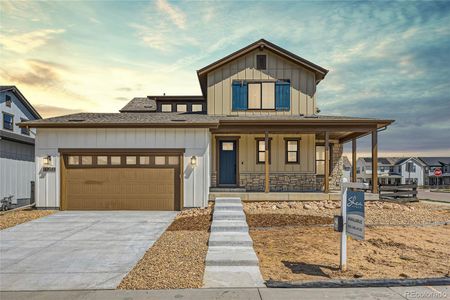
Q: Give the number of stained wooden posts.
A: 4